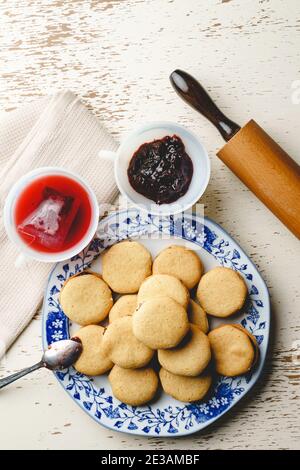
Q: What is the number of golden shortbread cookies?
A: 14